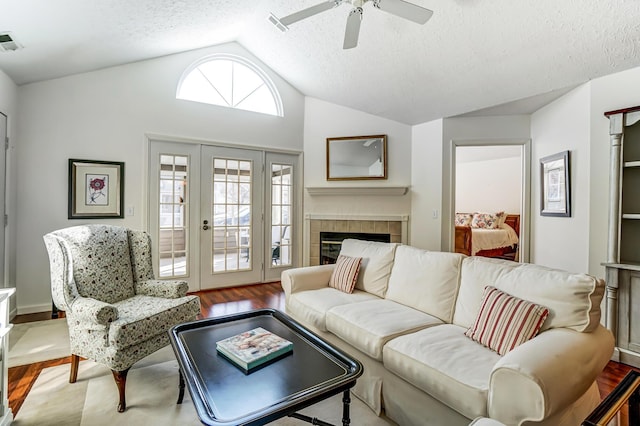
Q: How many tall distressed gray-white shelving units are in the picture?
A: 1